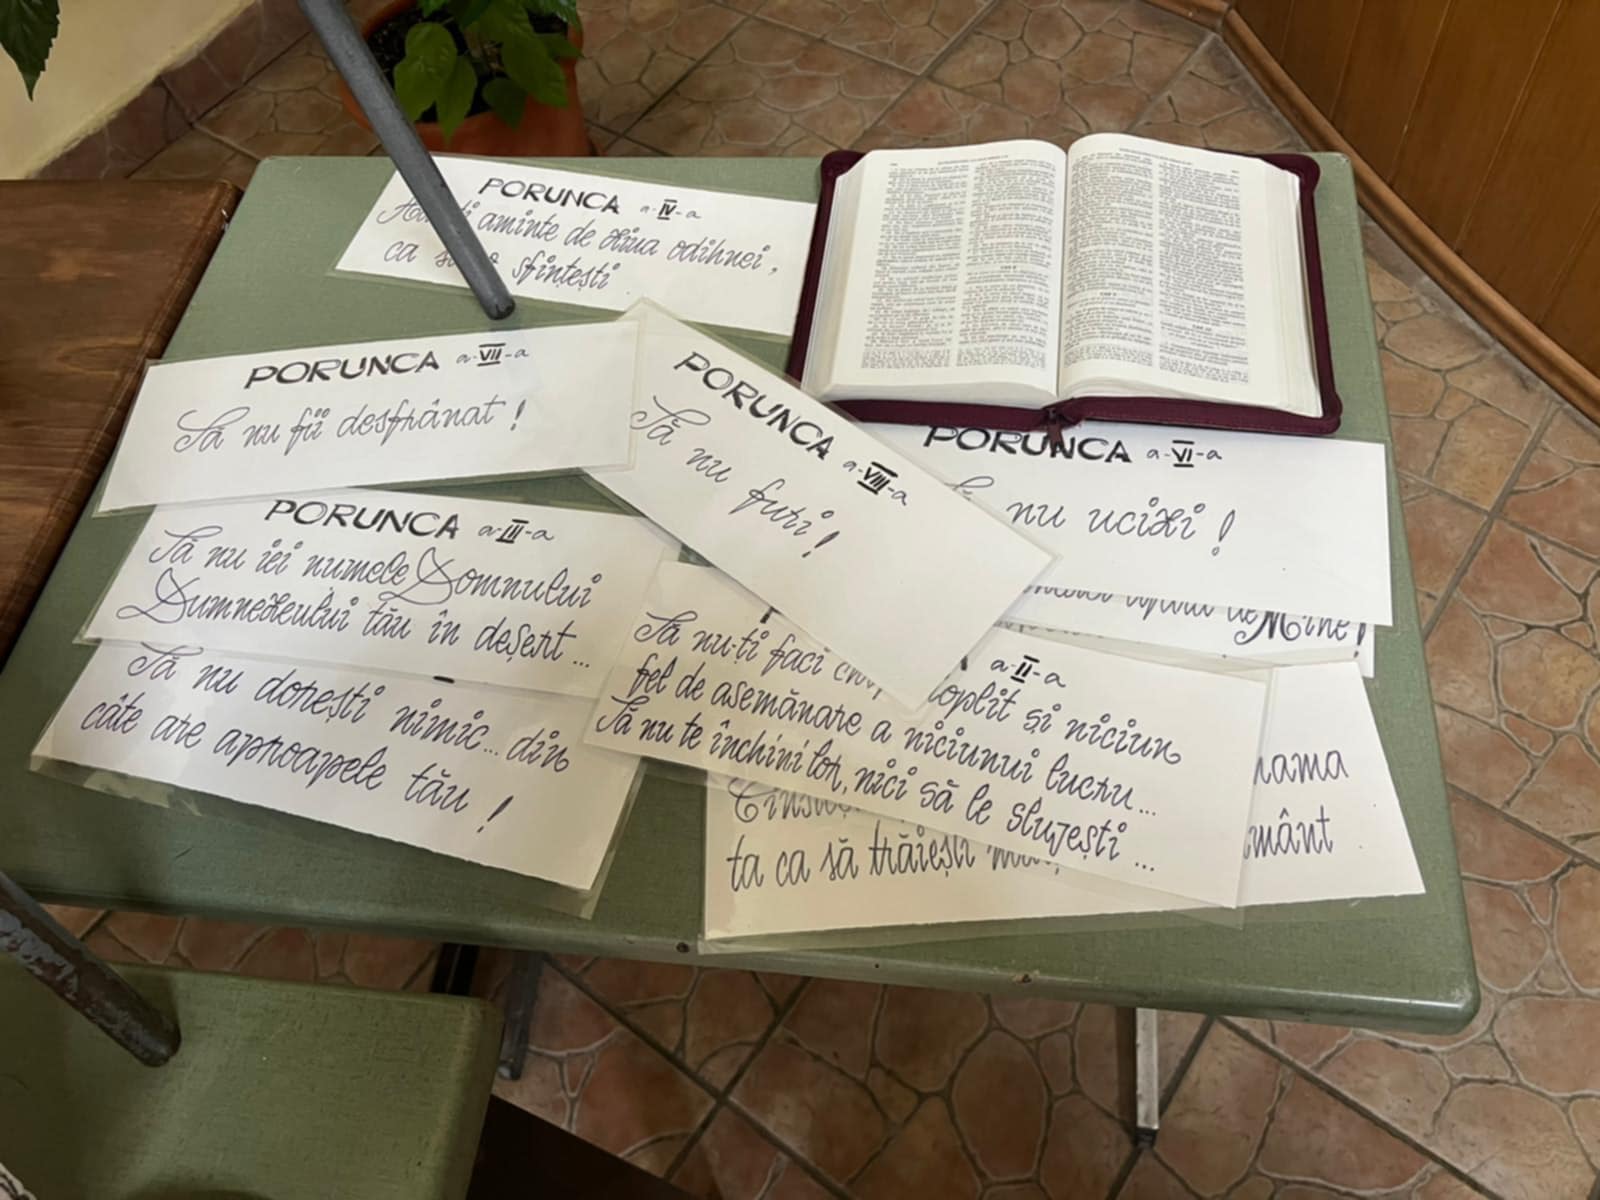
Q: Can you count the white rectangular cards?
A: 9